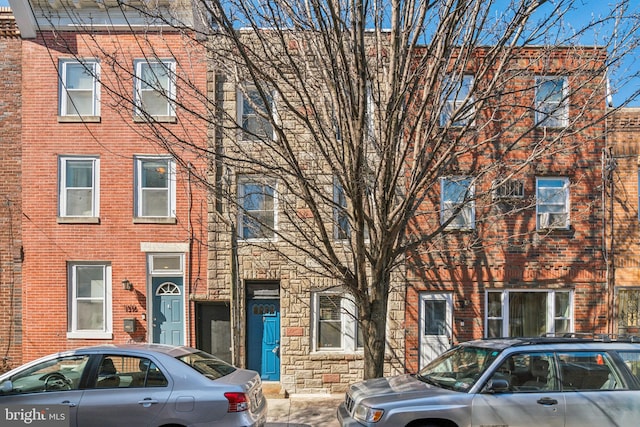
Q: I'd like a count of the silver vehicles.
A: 2